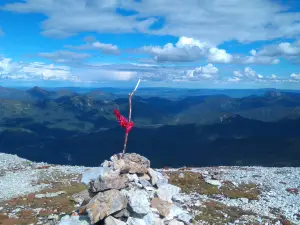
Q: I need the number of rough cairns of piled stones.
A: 1